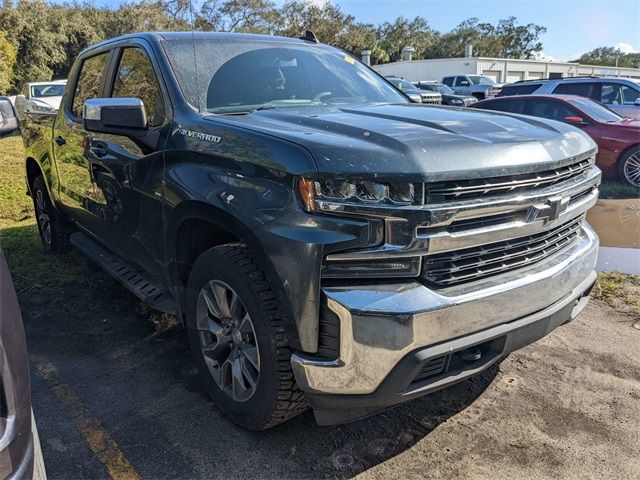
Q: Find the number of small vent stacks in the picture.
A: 3